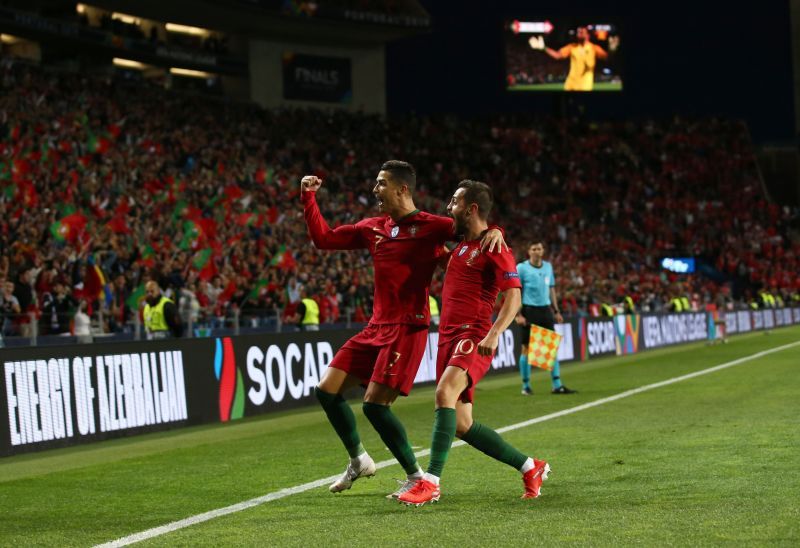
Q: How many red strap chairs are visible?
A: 0